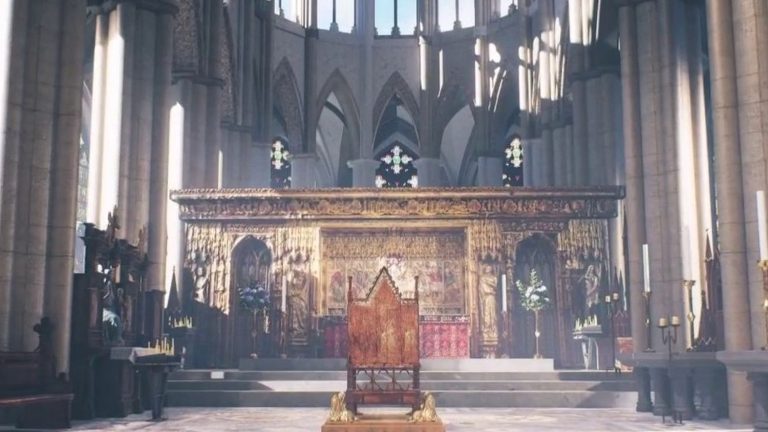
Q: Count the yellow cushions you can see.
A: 0